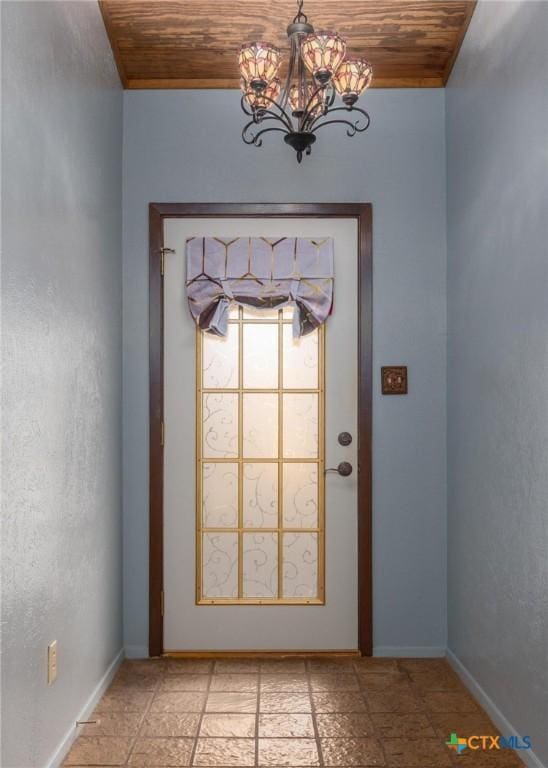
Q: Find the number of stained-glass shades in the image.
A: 5